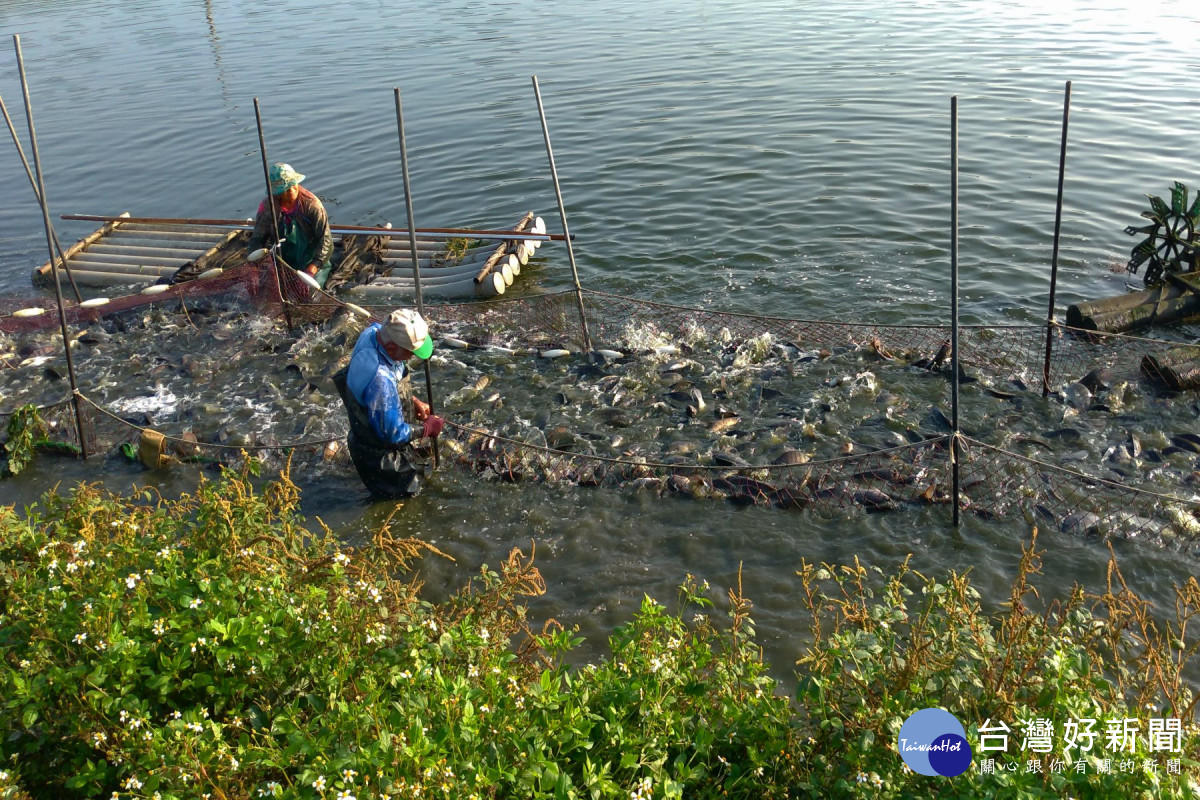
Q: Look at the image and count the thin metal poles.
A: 7